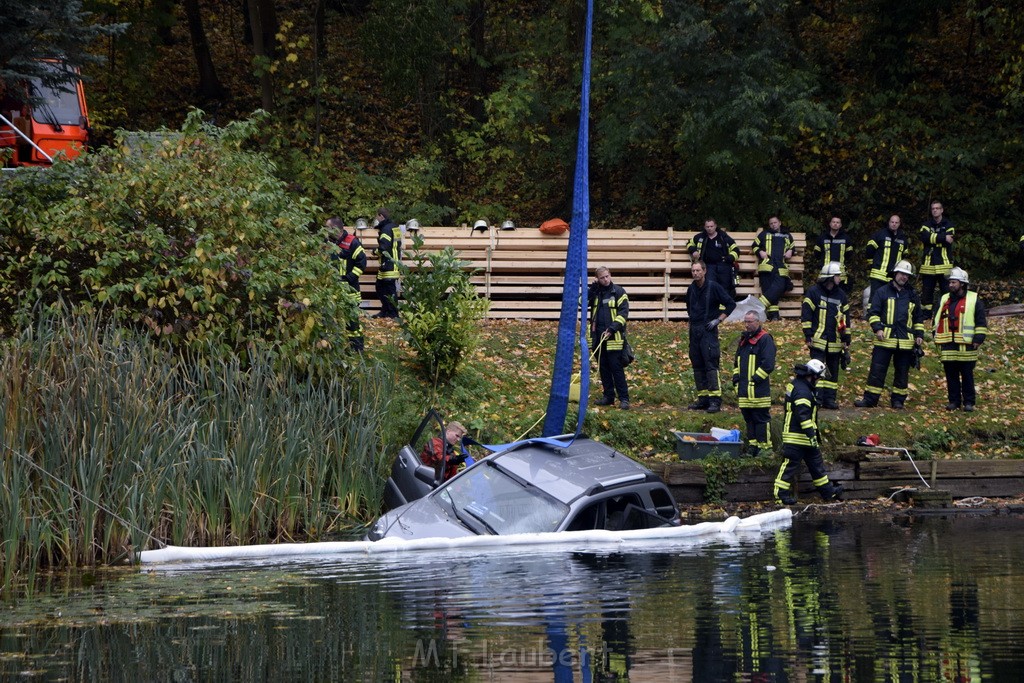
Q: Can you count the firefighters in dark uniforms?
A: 14